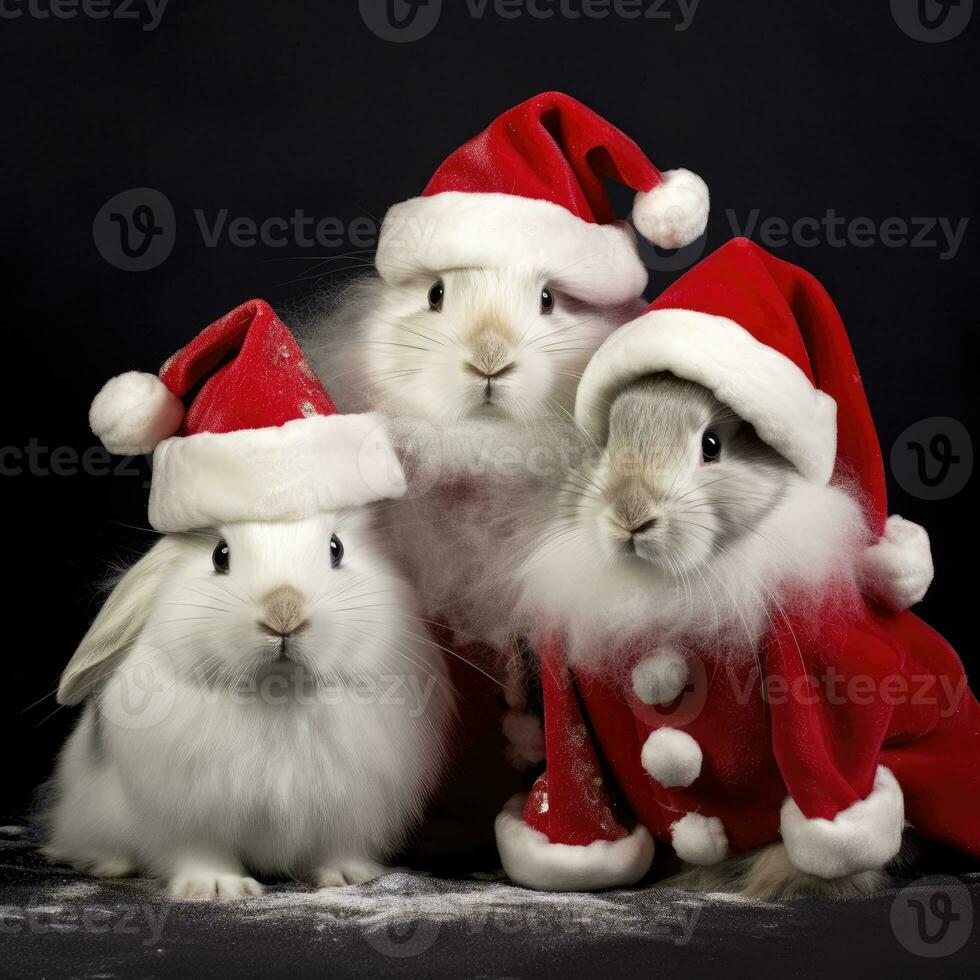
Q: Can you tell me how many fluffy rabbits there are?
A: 3